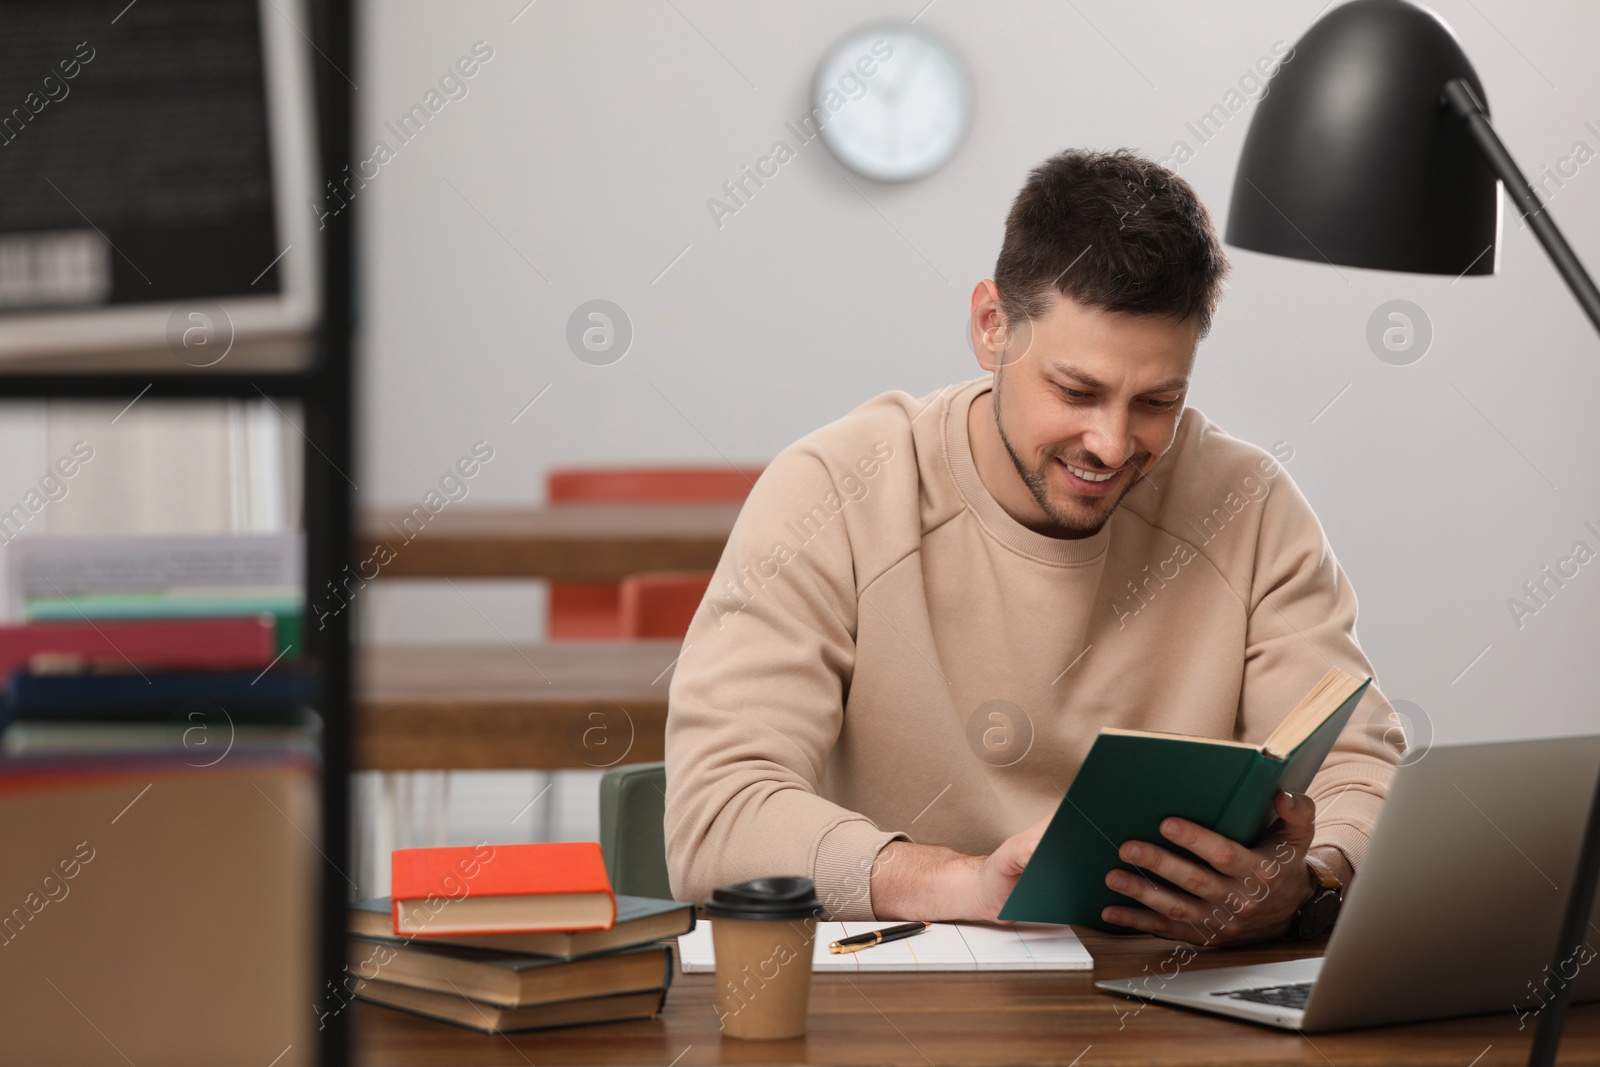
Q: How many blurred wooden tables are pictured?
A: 2